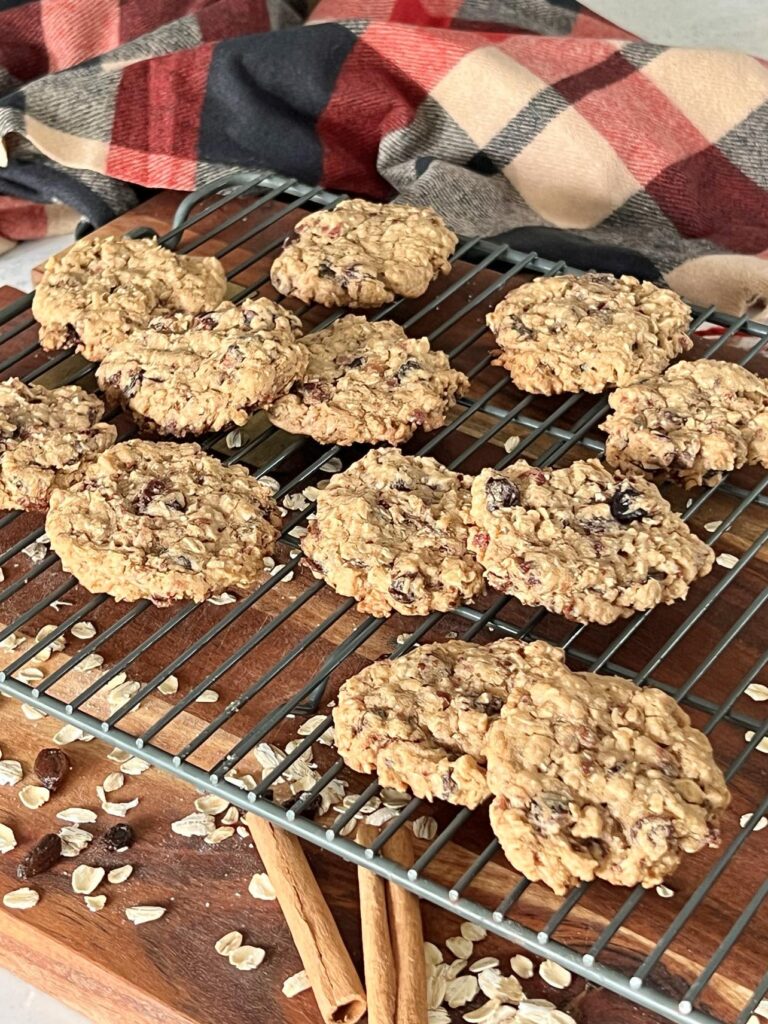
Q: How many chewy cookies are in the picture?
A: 12